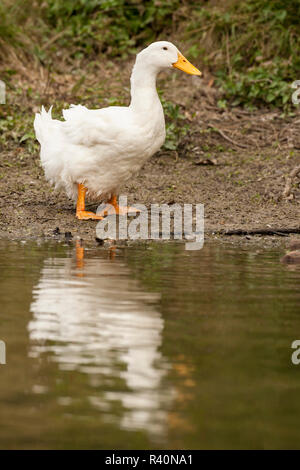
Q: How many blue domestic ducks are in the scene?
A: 0